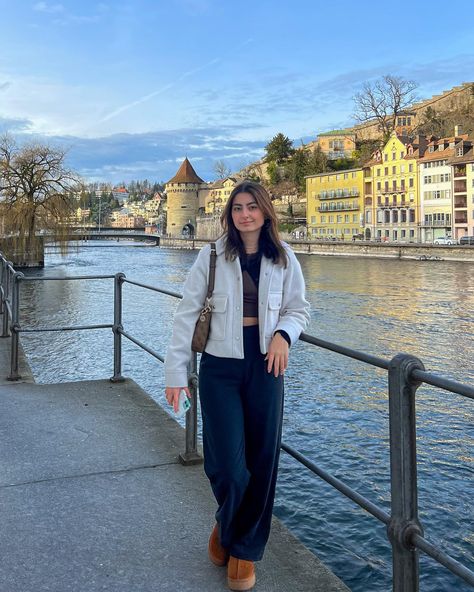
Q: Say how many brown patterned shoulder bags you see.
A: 1